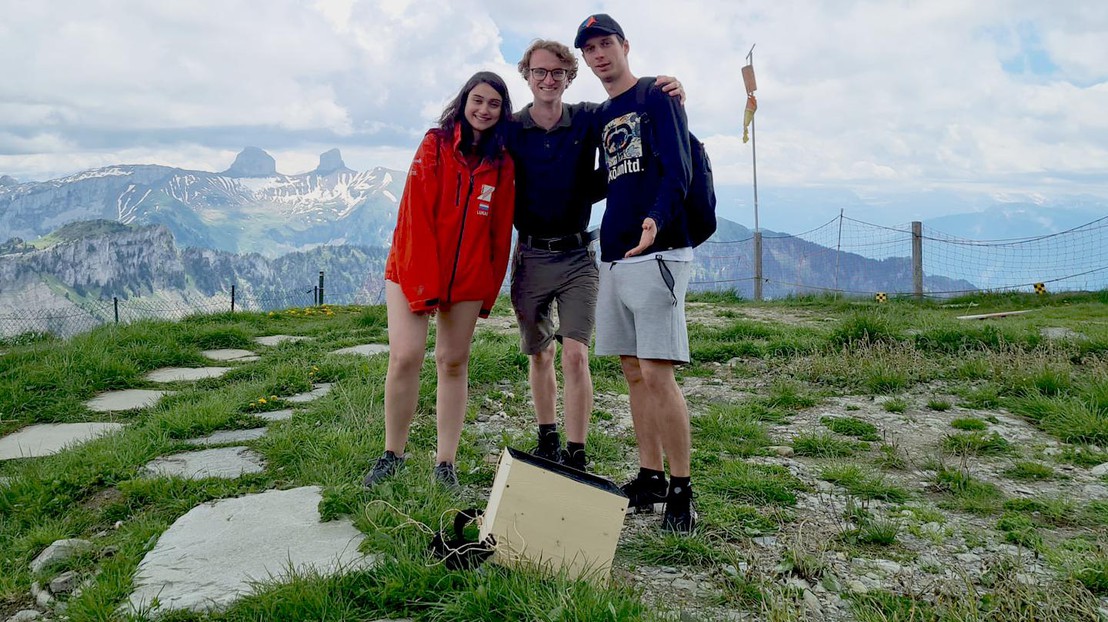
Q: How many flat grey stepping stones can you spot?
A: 11